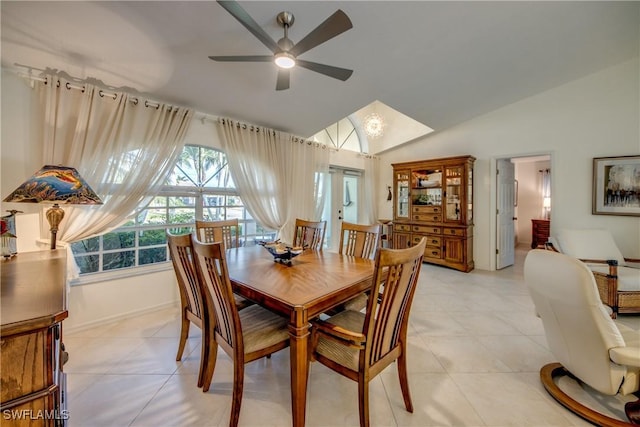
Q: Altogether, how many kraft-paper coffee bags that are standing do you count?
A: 0